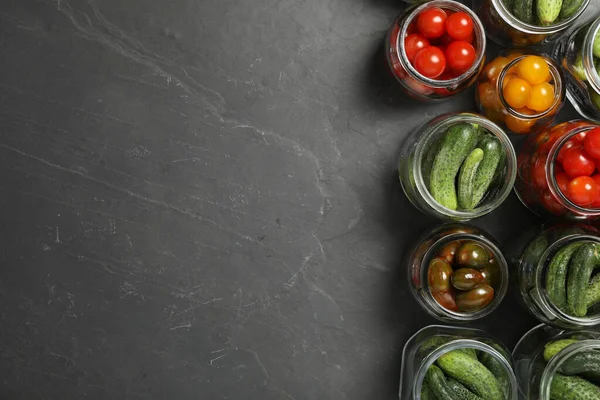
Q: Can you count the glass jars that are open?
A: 10